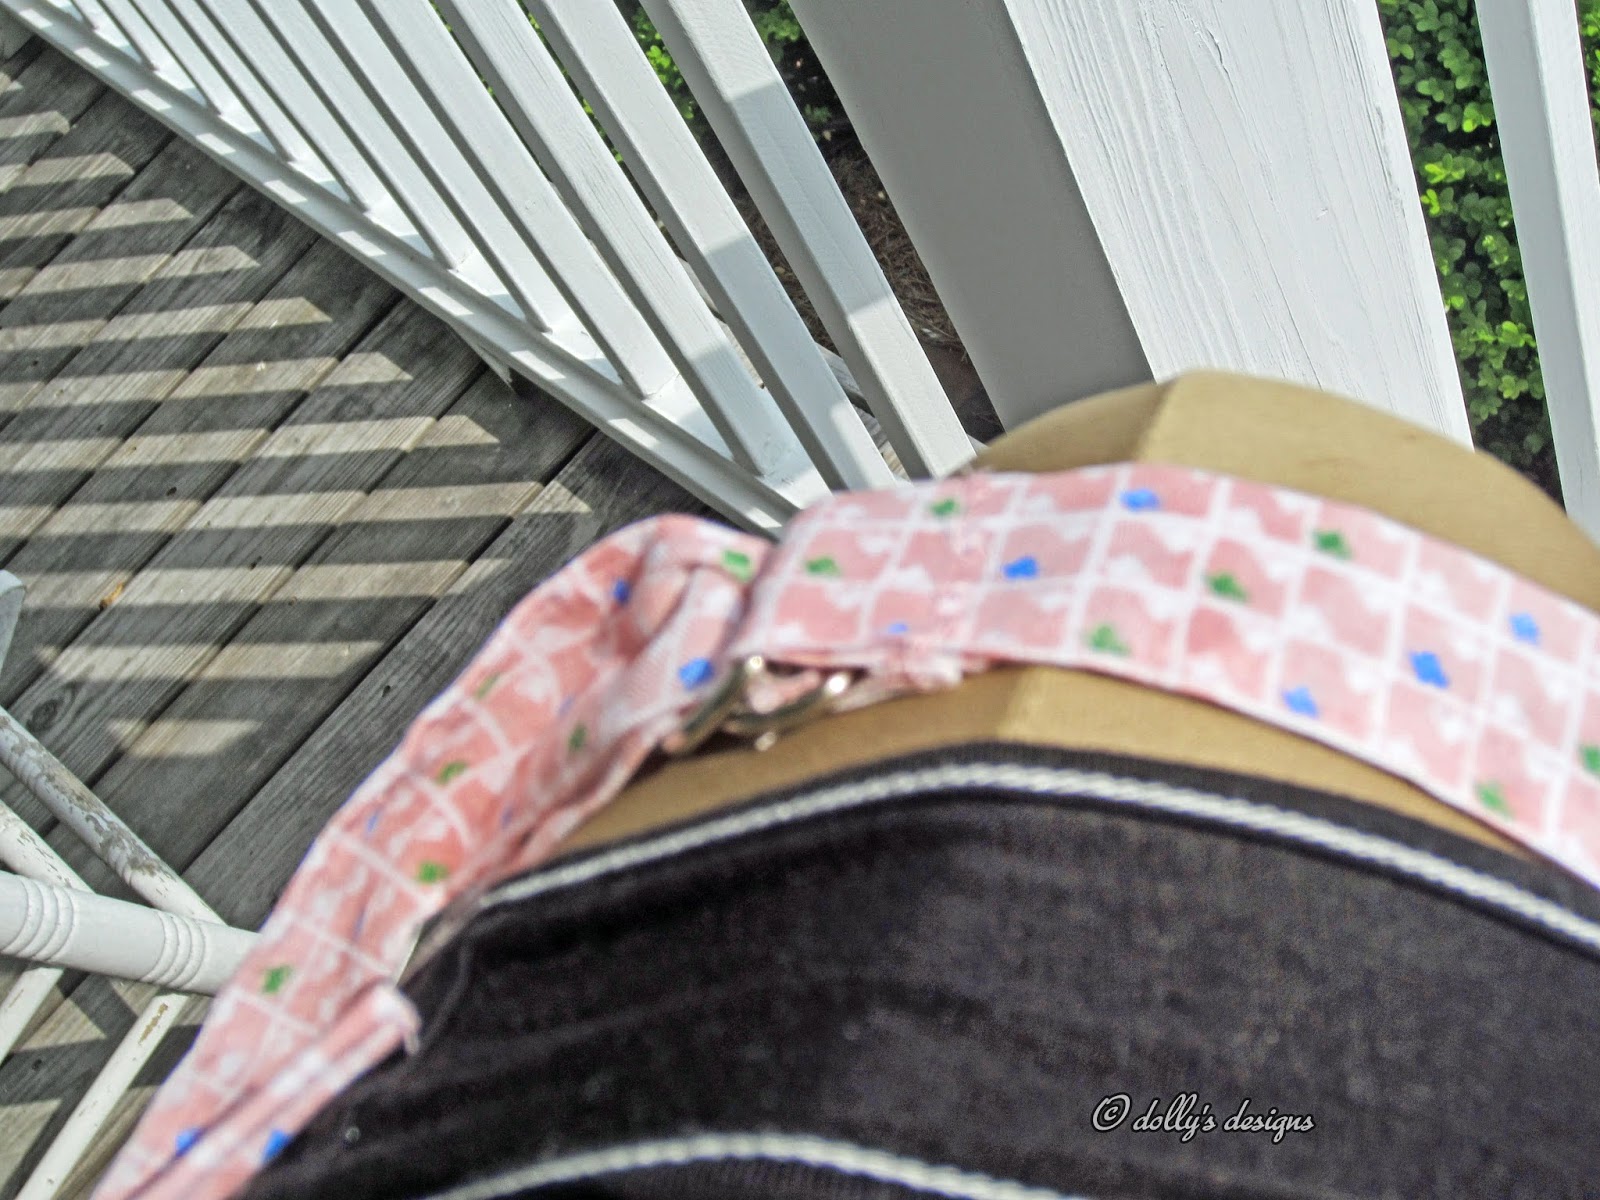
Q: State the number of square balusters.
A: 12